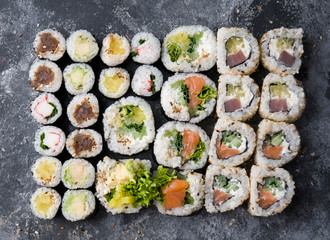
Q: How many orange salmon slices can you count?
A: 7